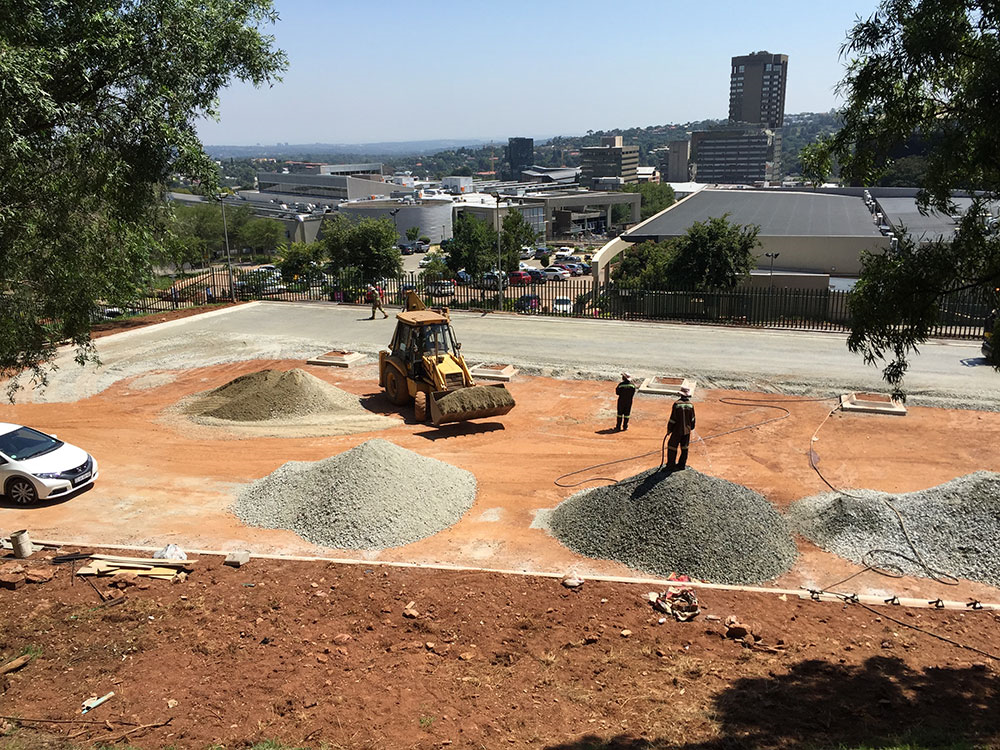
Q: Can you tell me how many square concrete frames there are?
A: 4